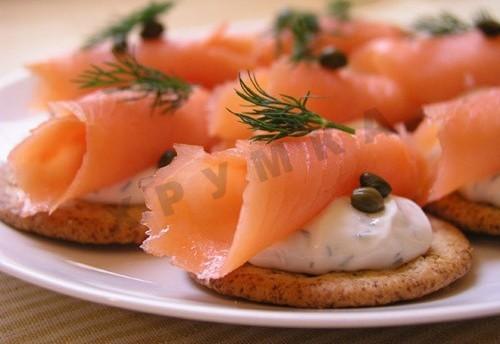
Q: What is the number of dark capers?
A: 7